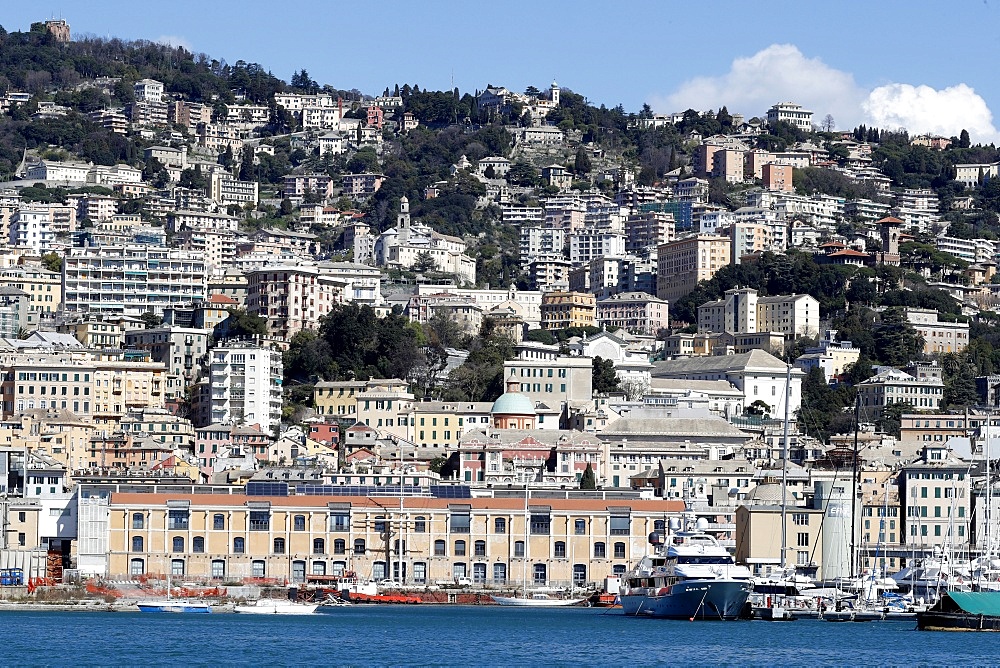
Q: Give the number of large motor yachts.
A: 1